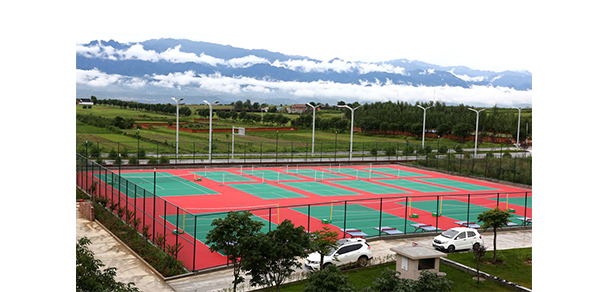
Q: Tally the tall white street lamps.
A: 7